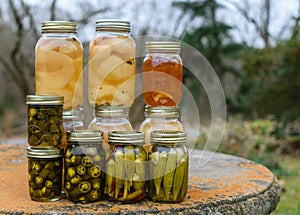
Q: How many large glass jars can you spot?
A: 2